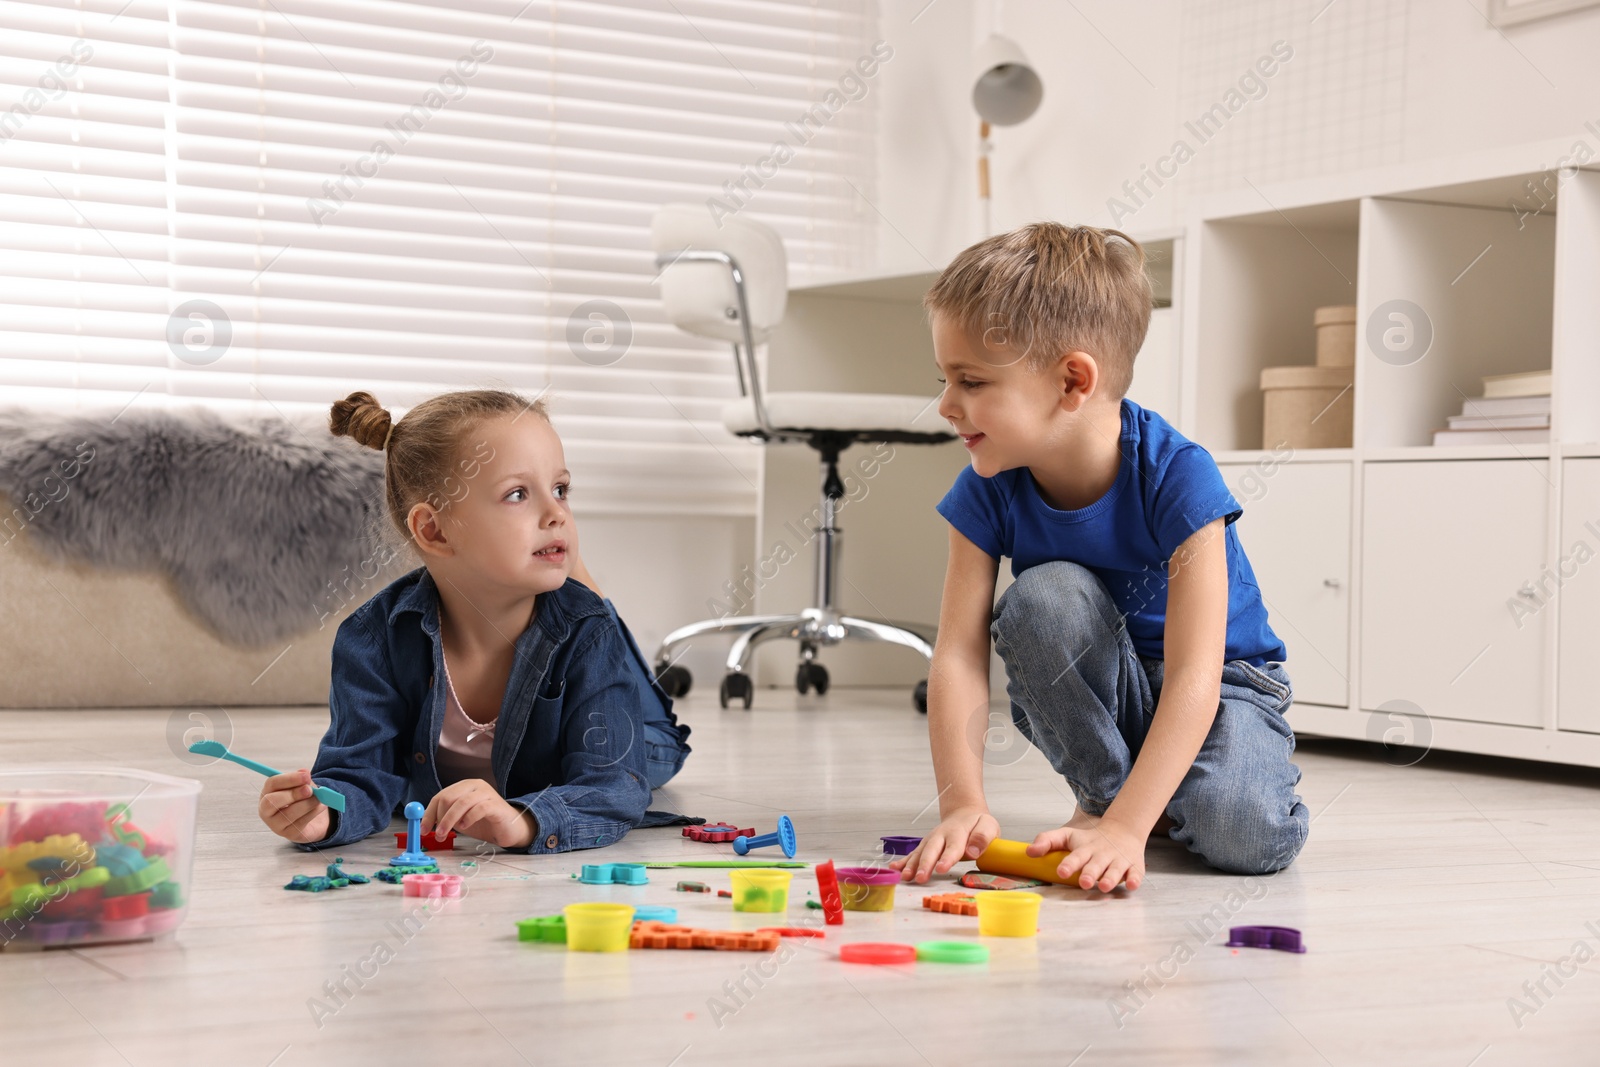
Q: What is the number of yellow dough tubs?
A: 4